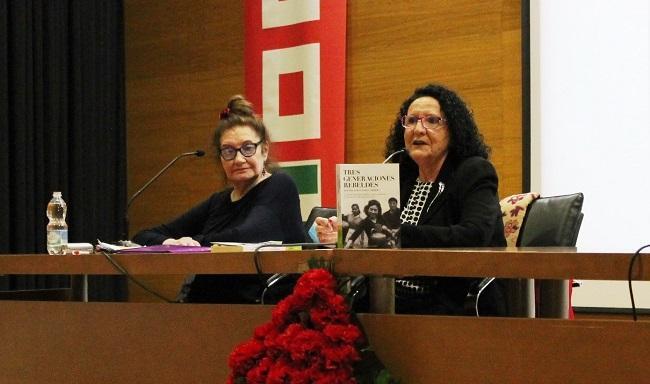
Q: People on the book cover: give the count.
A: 3